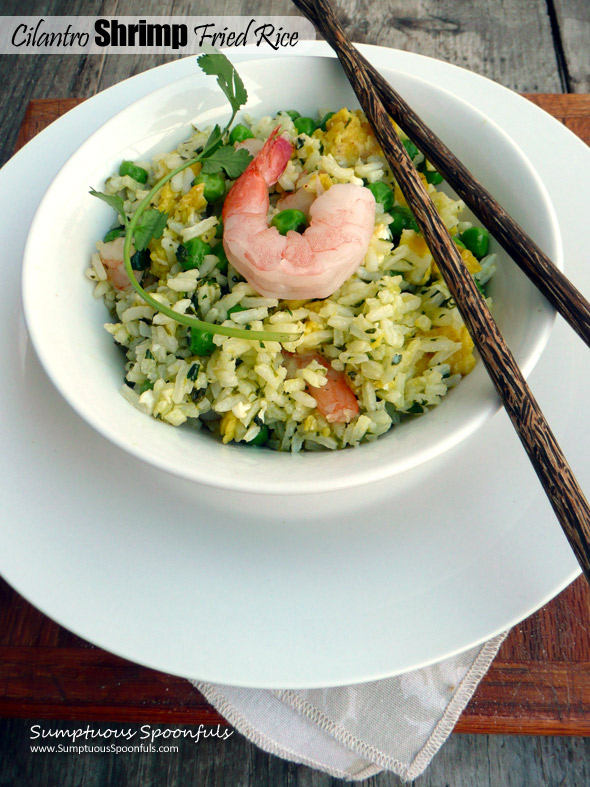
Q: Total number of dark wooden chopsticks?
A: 2